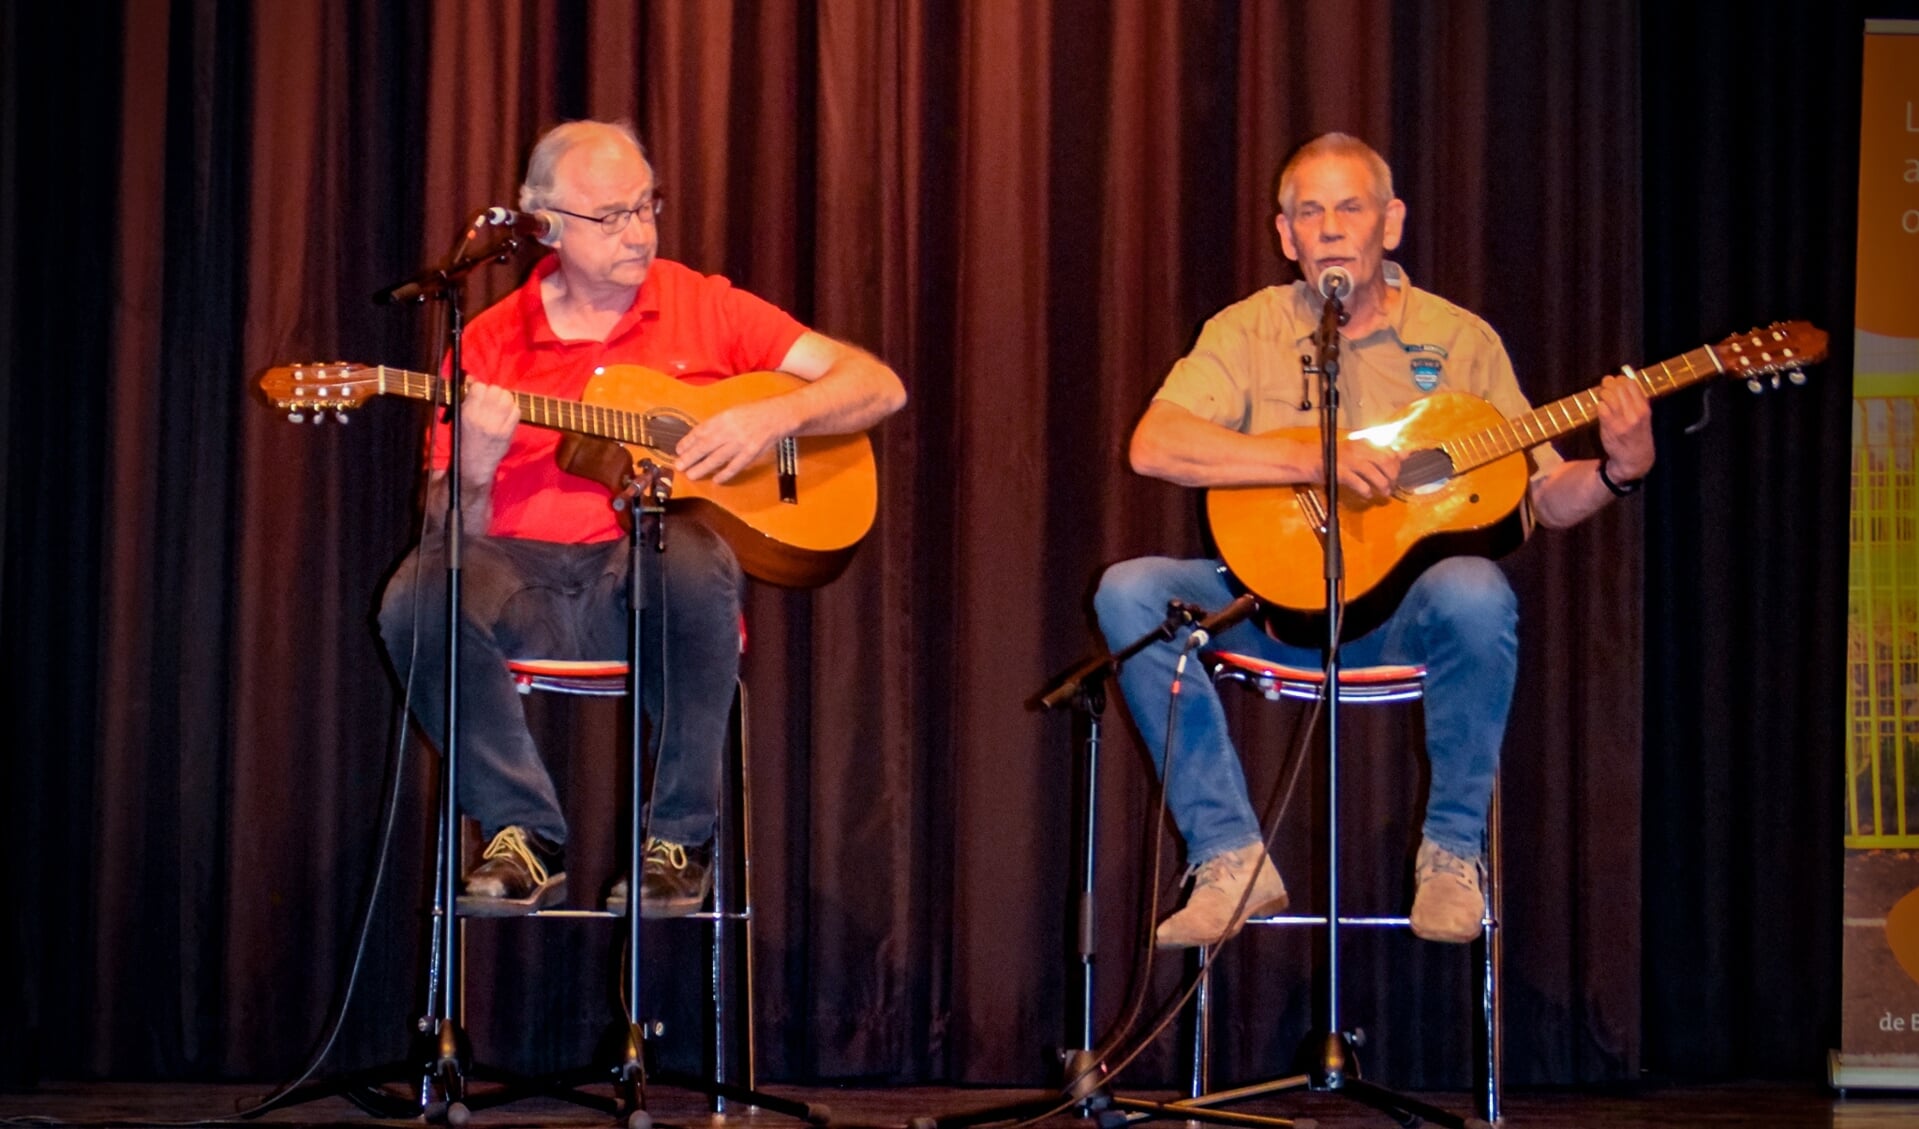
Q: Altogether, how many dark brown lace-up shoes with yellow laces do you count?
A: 2